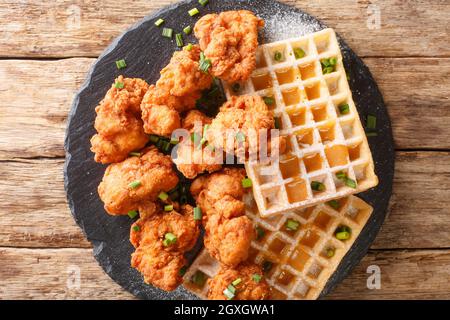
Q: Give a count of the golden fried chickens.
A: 9